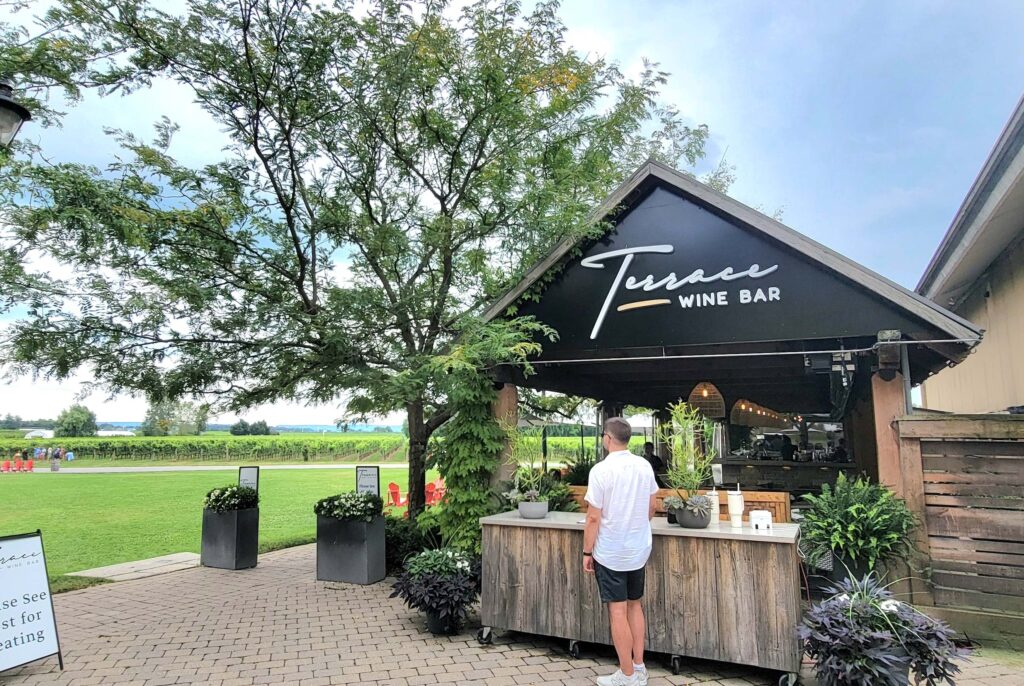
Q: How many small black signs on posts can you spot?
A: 2